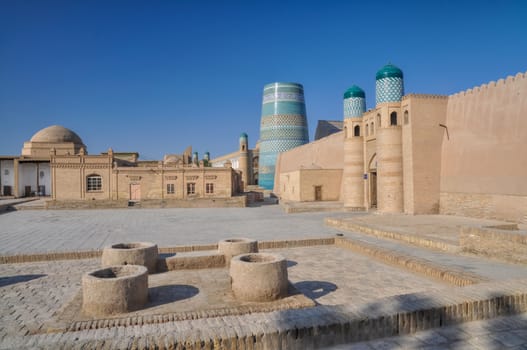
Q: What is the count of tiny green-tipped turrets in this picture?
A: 3